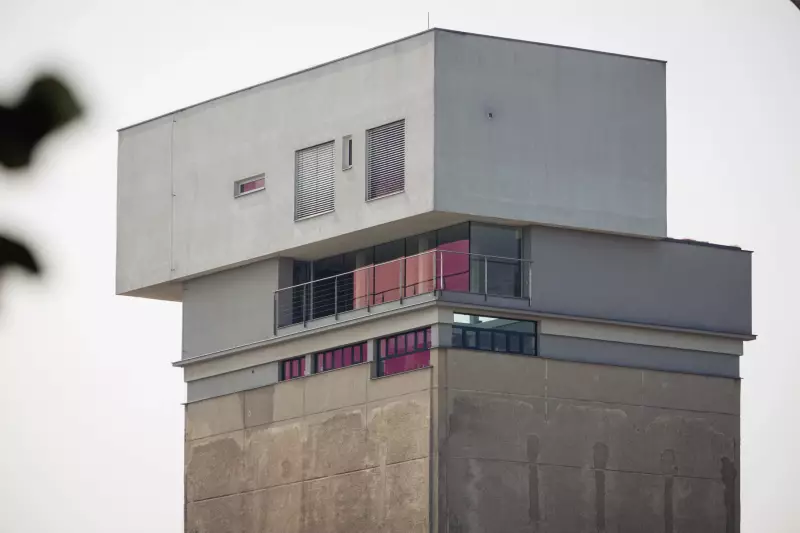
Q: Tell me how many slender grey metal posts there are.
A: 9